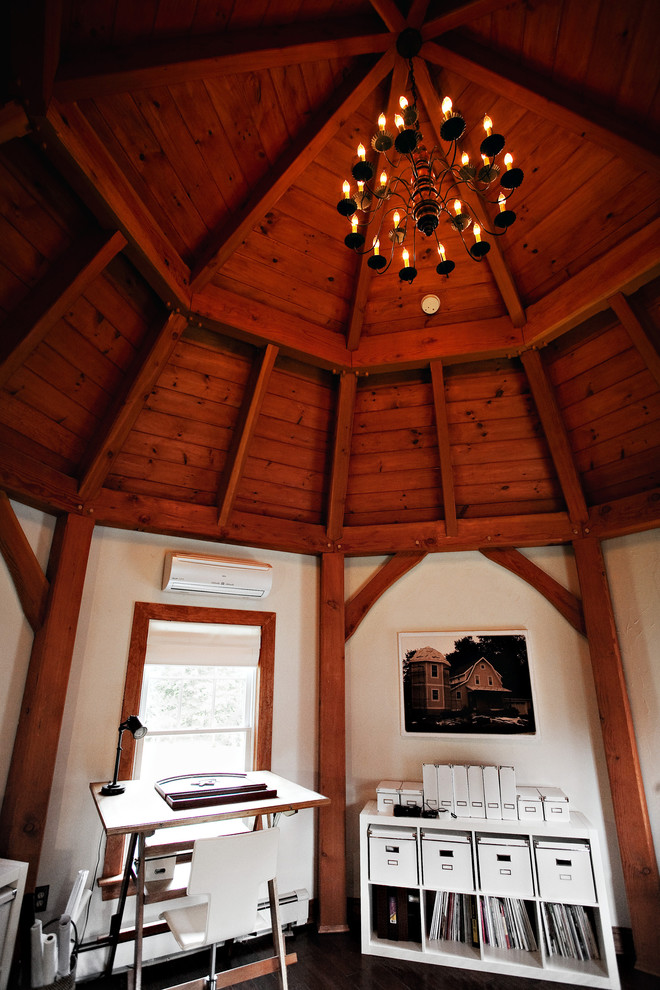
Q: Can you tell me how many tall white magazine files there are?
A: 6